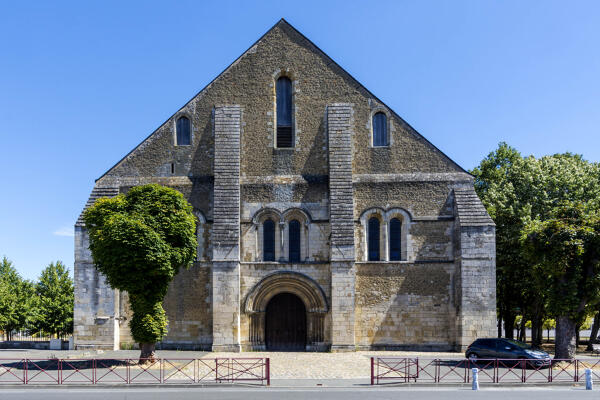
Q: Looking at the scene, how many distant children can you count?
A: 0